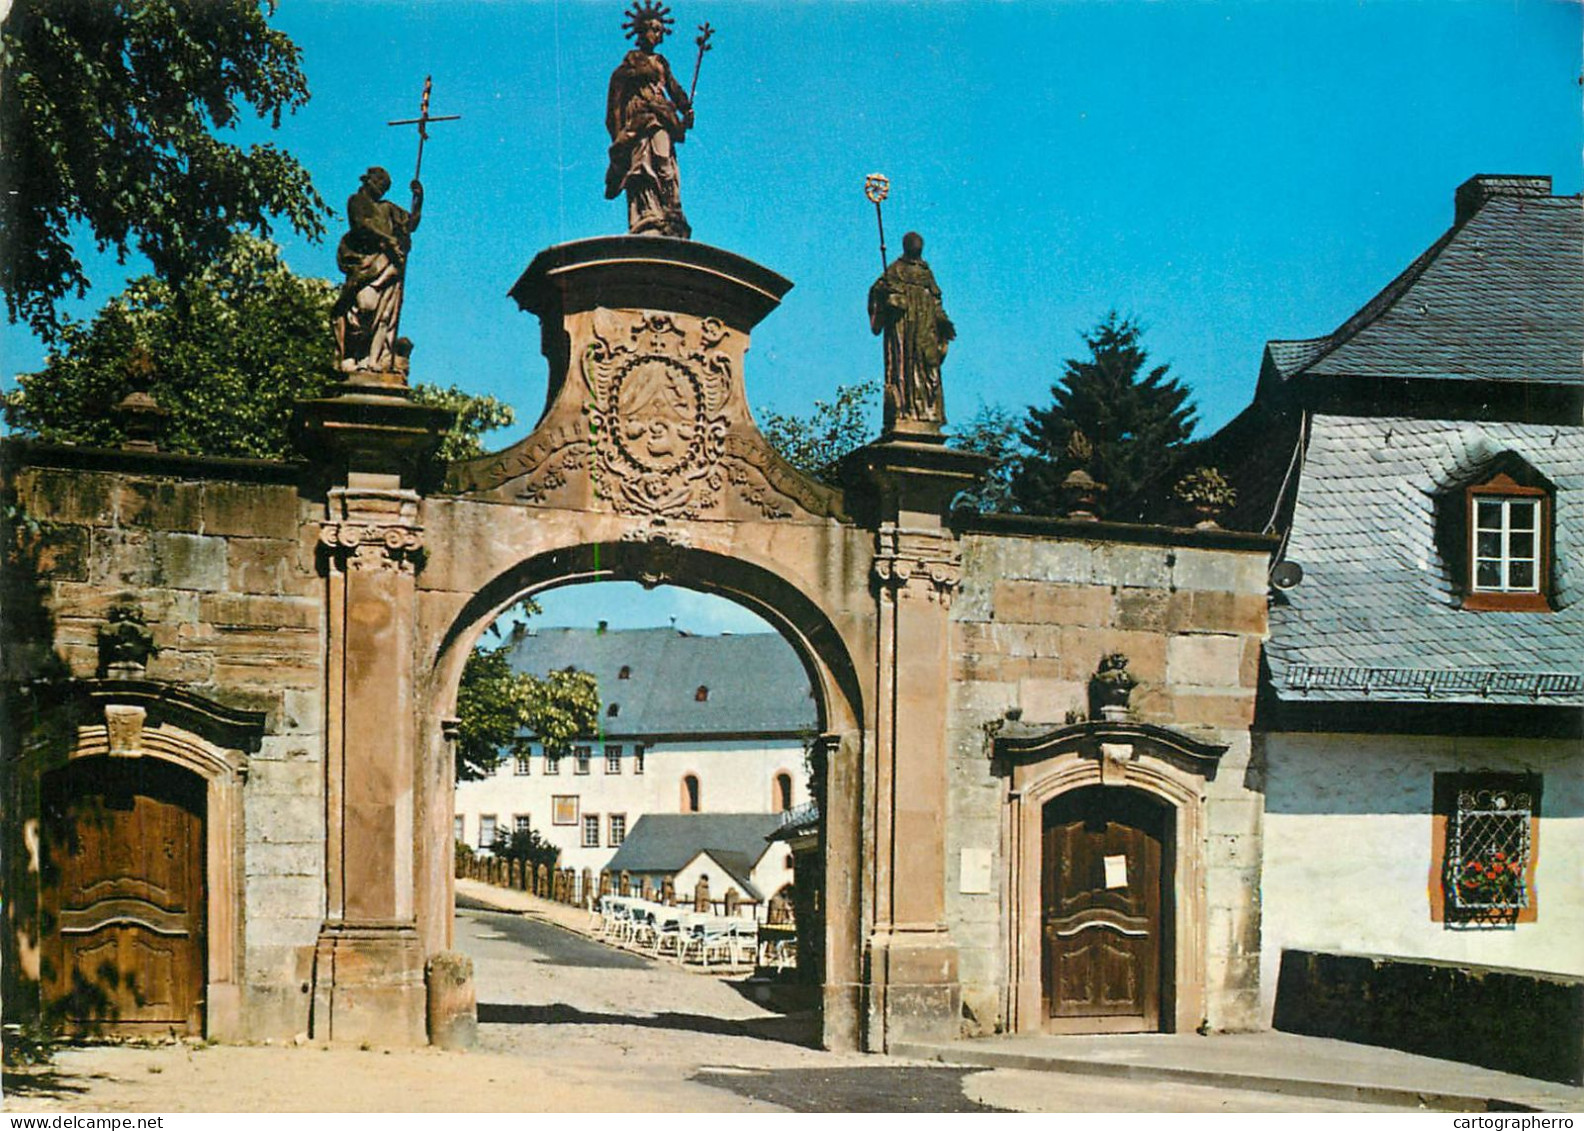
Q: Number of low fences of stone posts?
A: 1